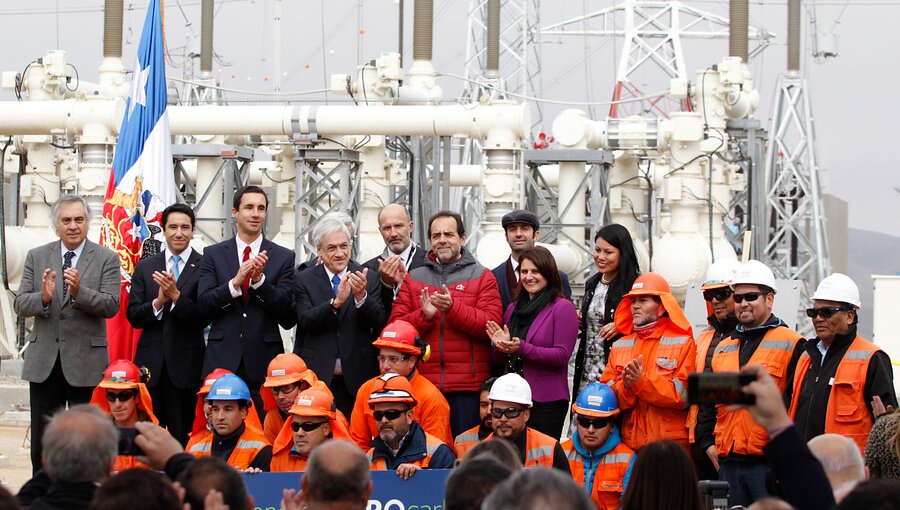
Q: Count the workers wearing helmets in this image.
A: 13